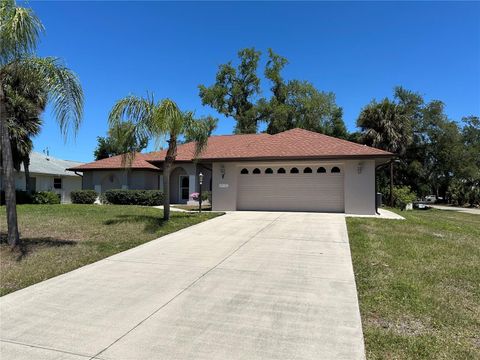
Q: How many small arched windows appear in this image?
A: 8